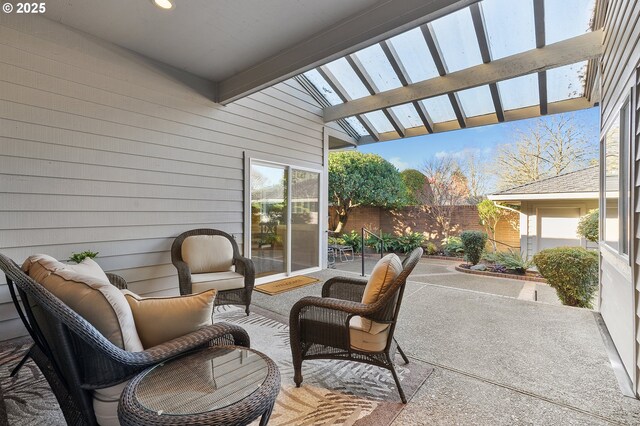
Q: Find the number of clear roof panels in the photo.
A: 14